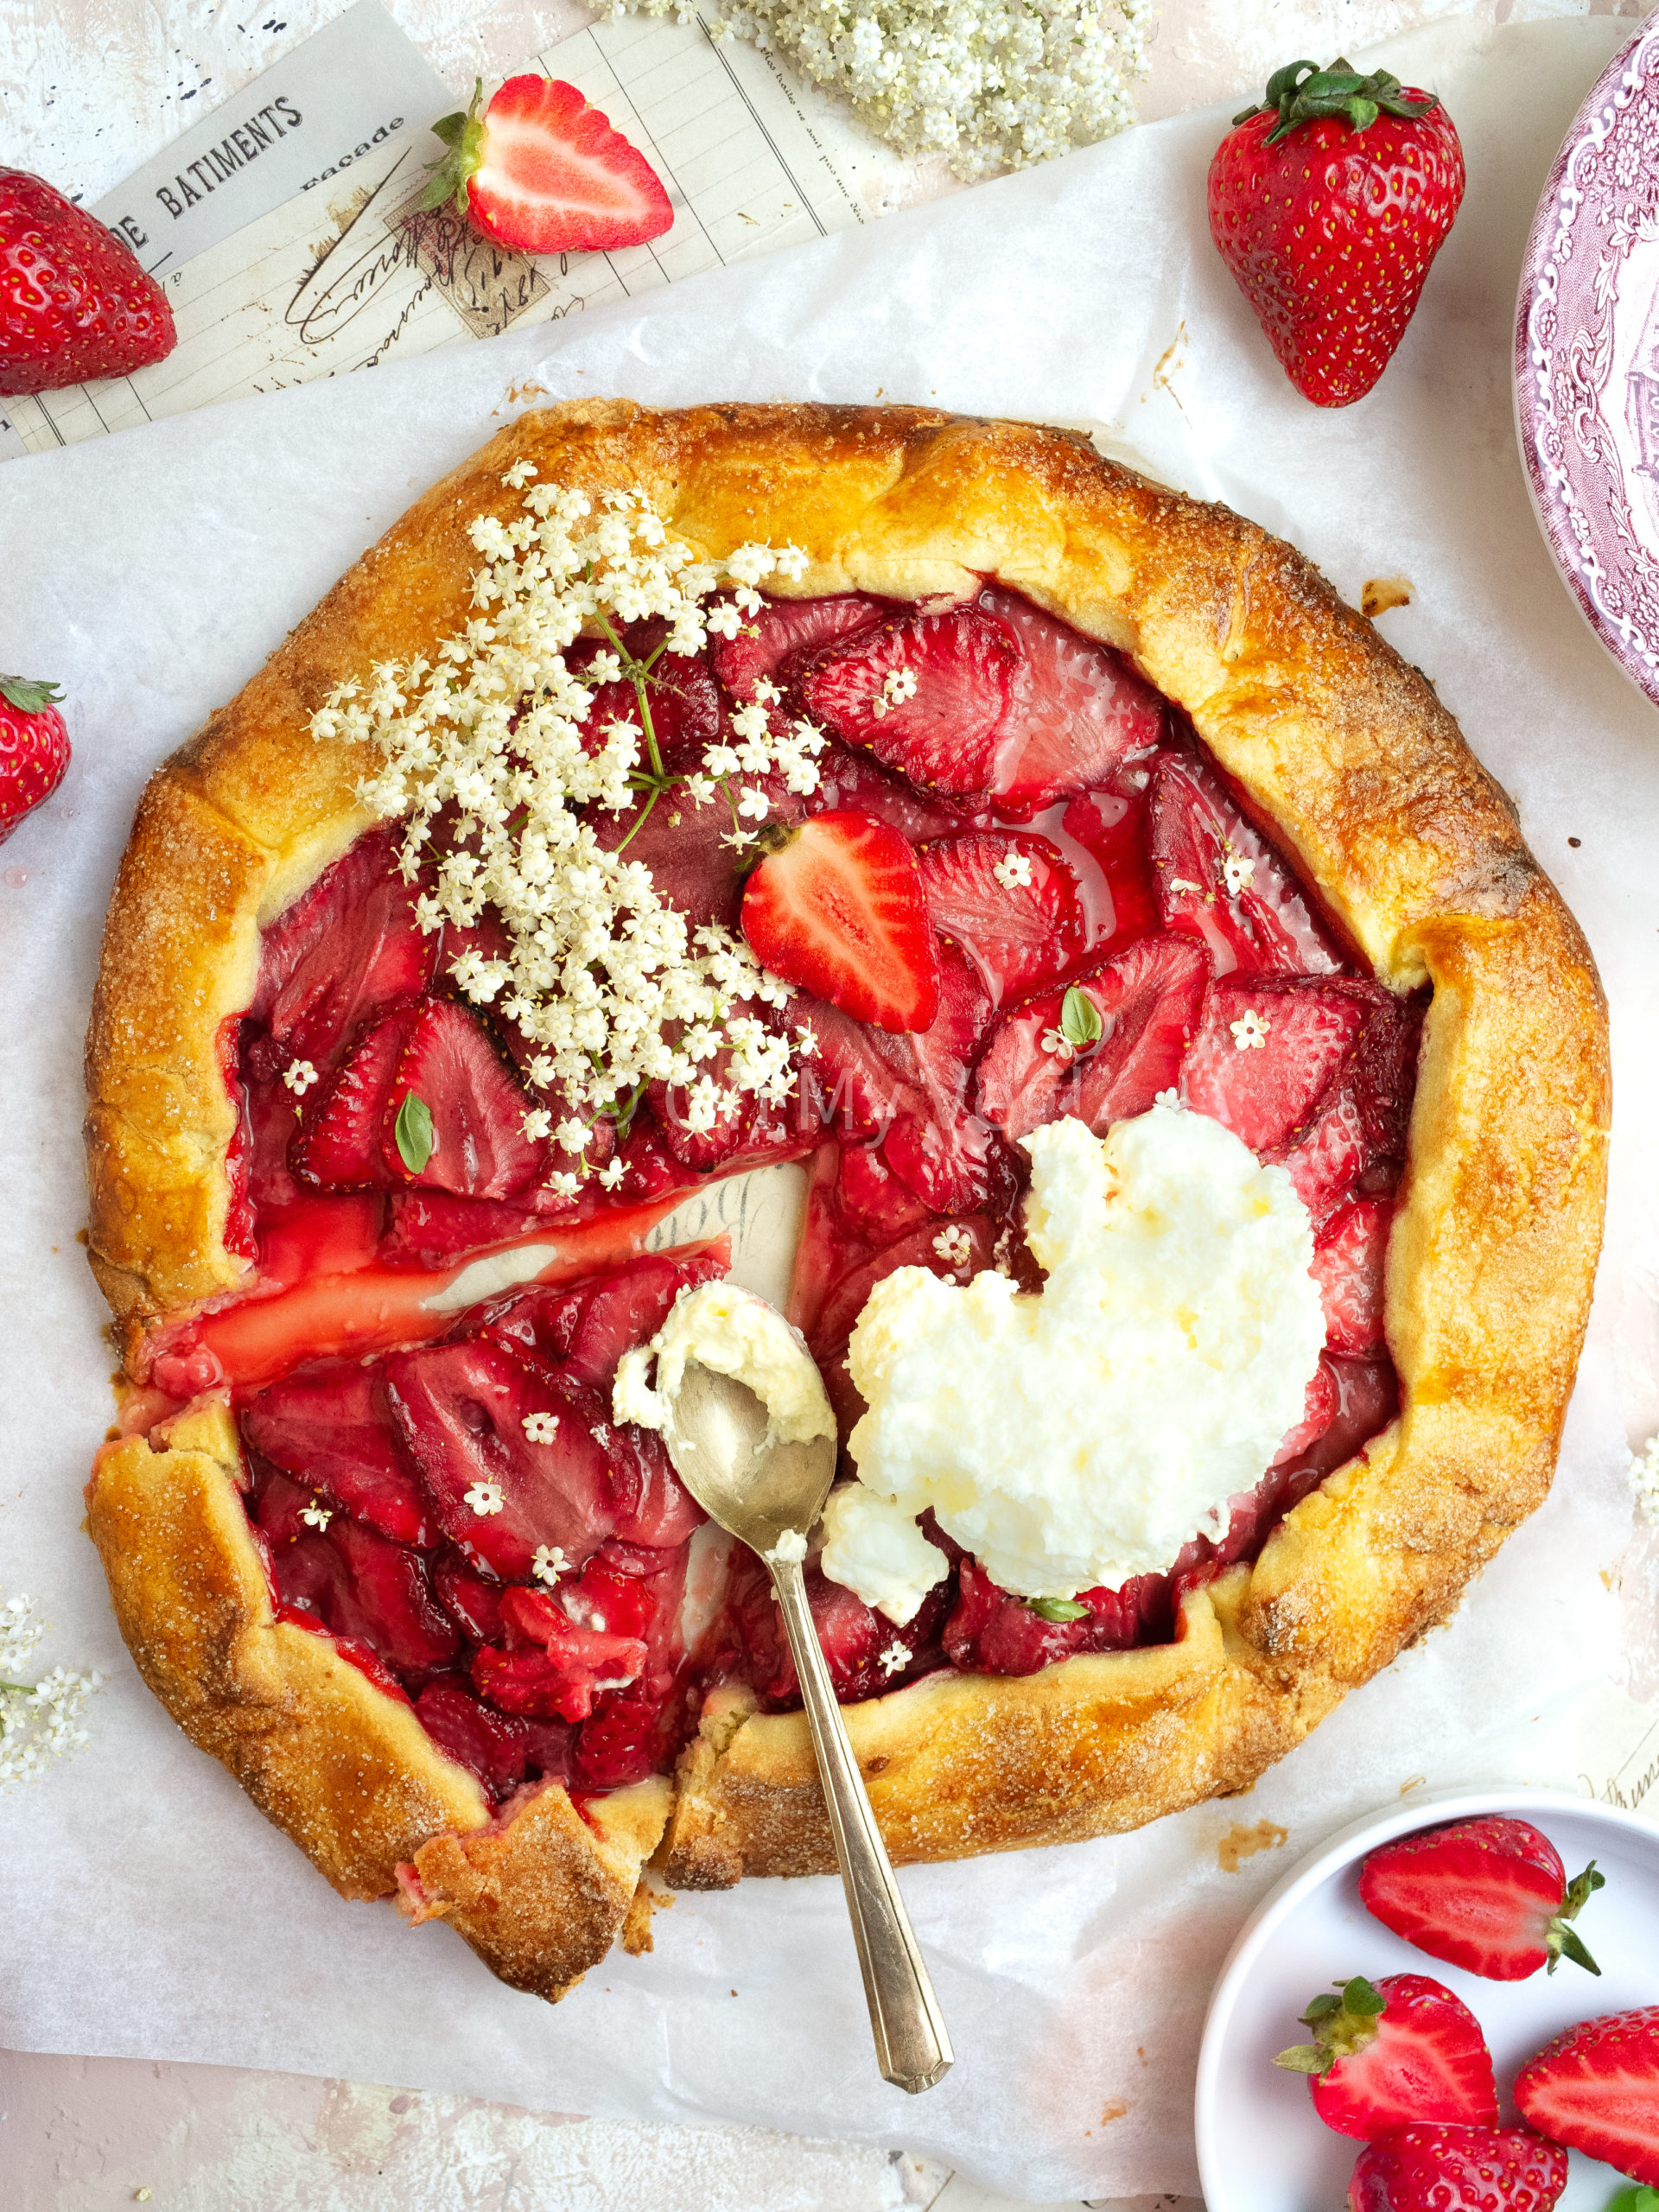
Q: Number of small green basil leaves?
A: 3